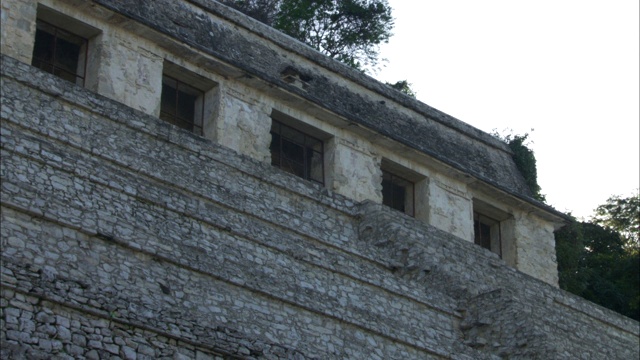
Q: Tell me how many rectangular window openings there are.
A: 5